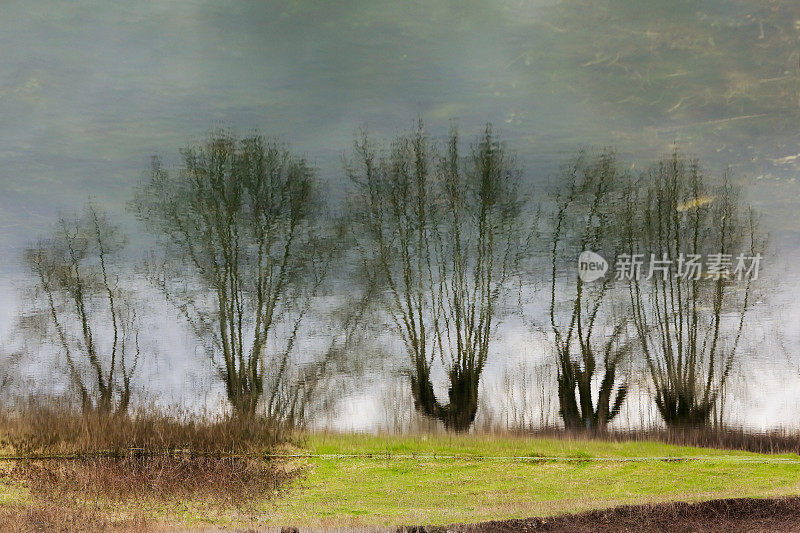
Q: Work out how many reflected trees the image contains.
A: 5